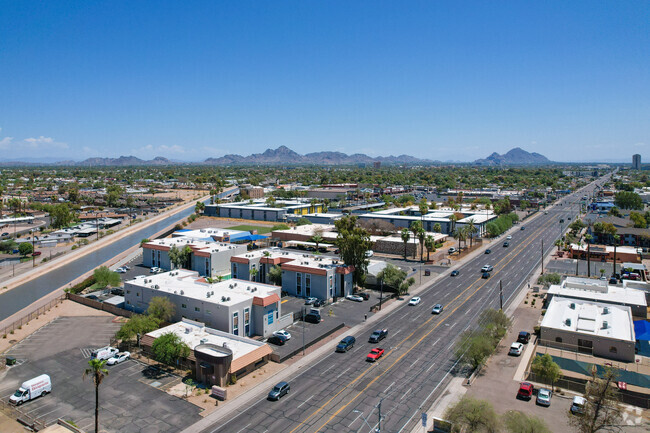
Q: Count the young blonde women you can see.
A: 0